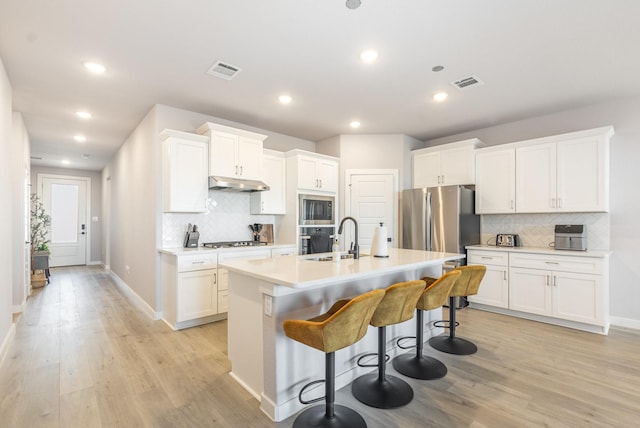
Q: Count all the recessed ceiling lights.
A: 8